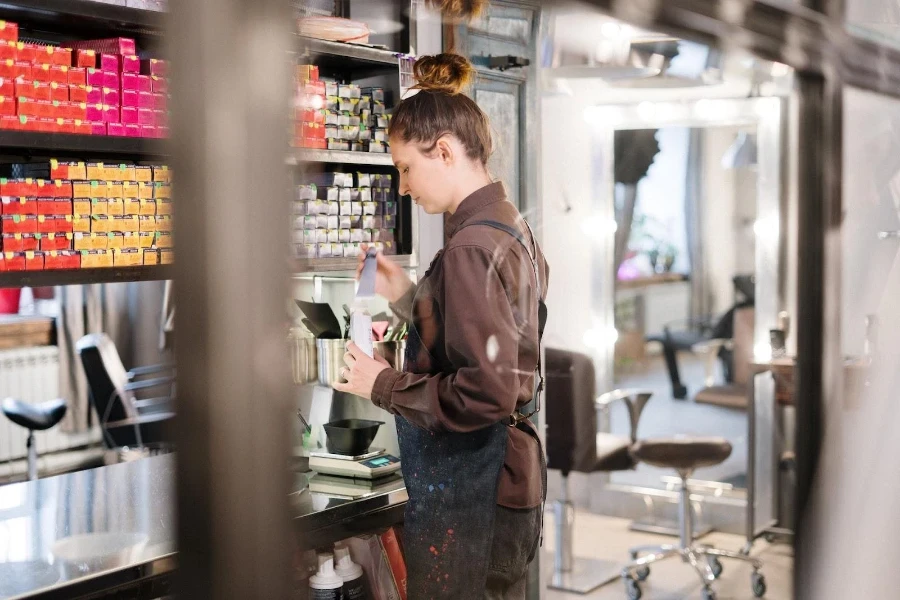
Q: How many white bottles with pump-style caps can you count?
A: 2